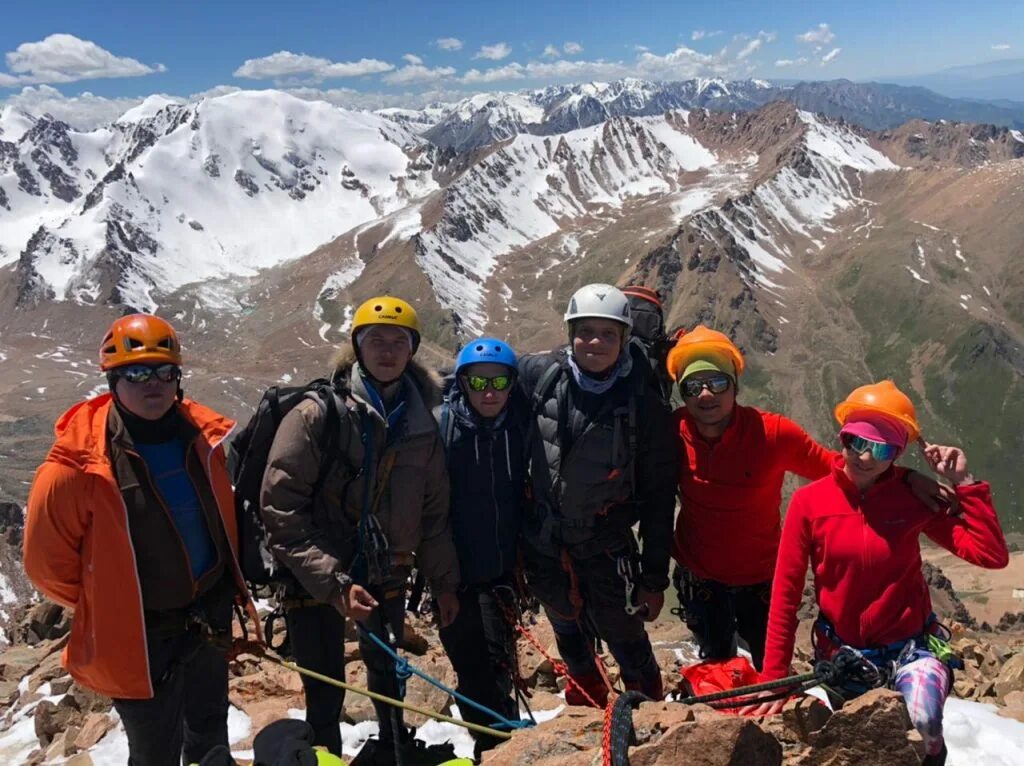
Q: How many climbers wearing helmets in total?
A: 6